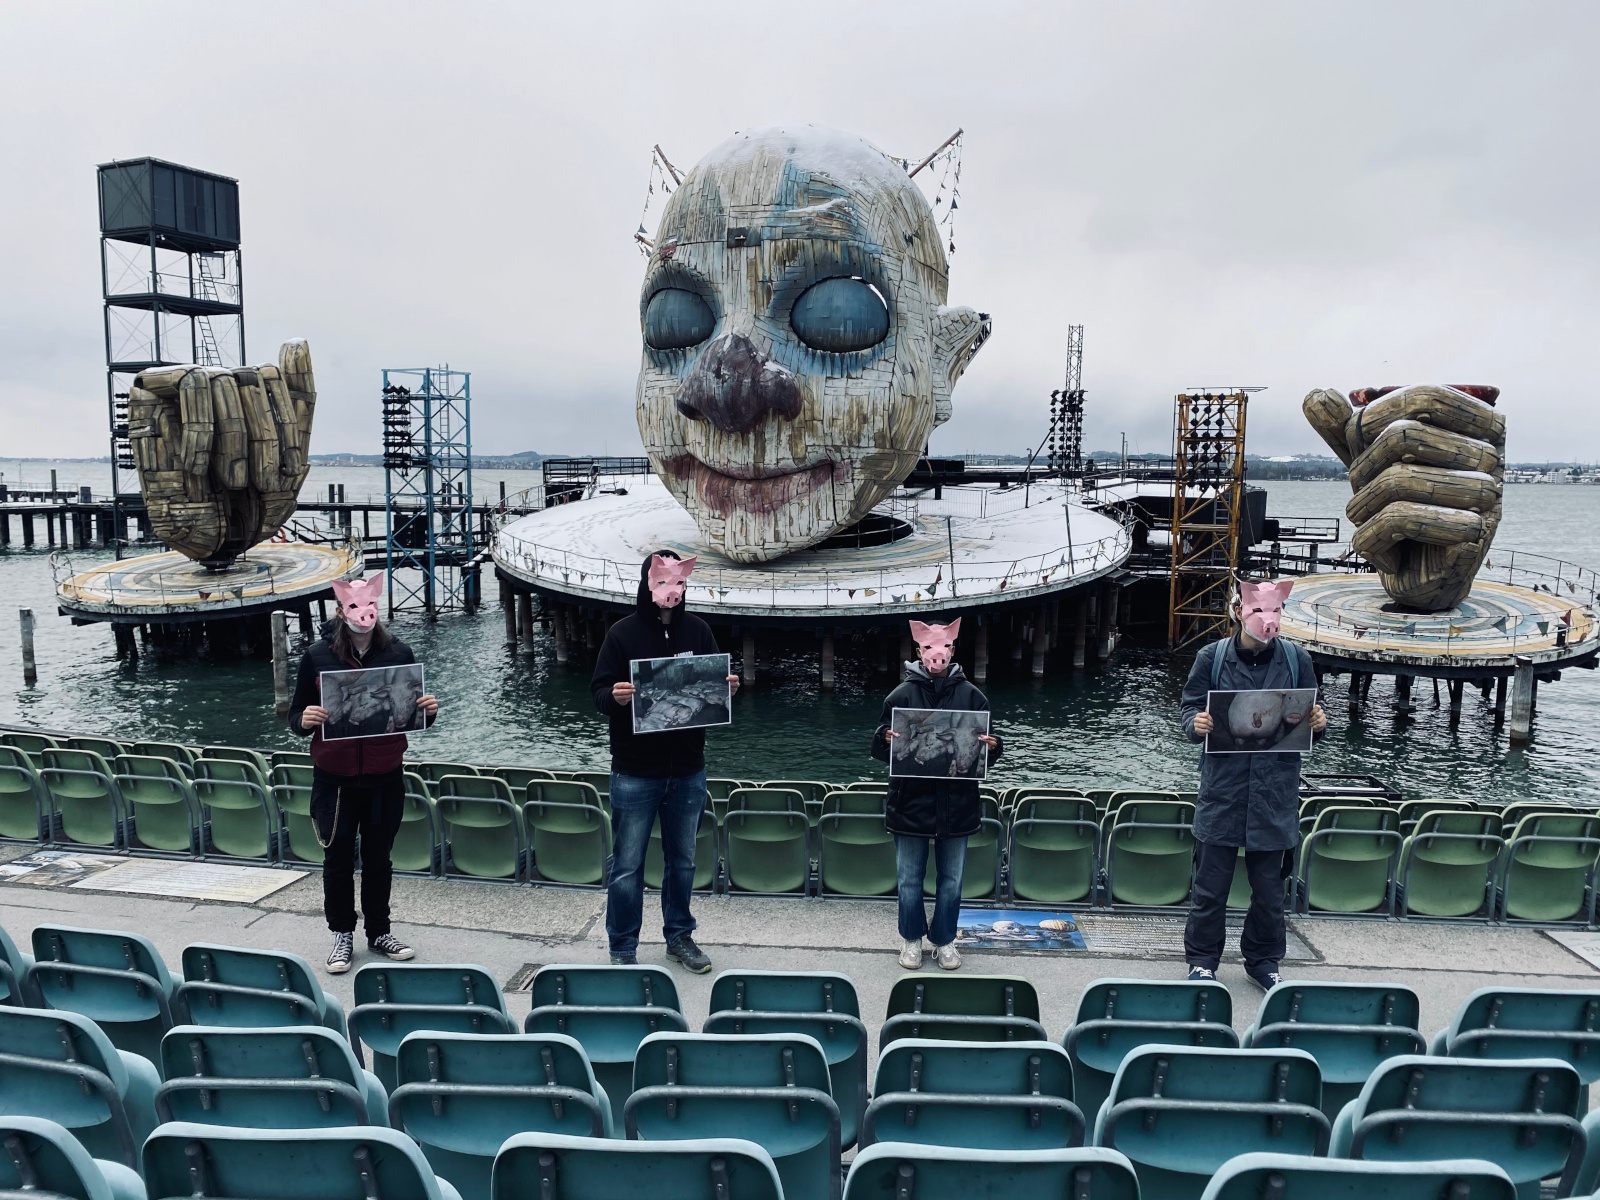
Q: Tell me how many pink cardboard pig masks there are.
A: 4